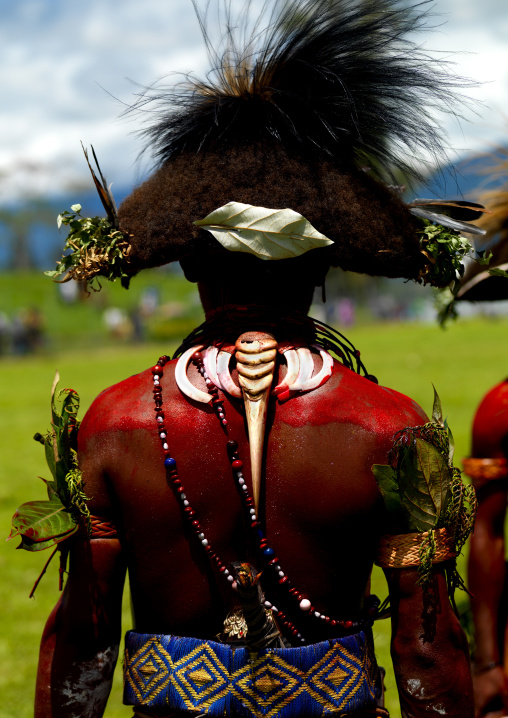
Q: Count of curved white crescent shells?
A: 6